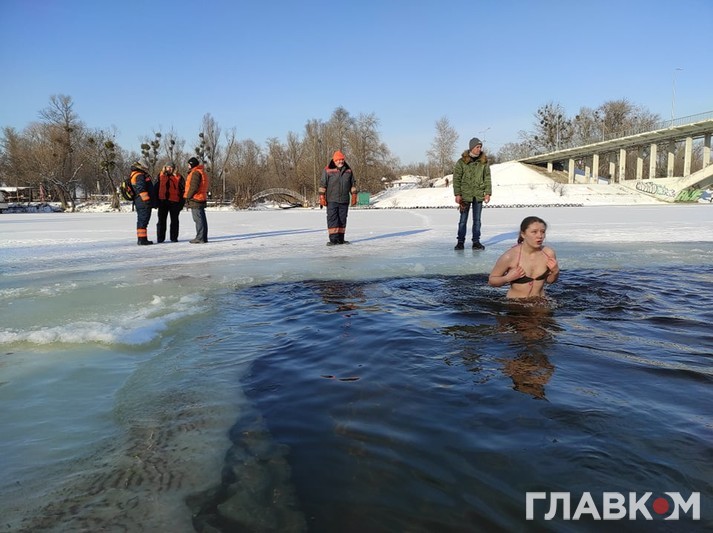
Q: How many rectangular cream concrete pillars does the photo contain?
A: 11